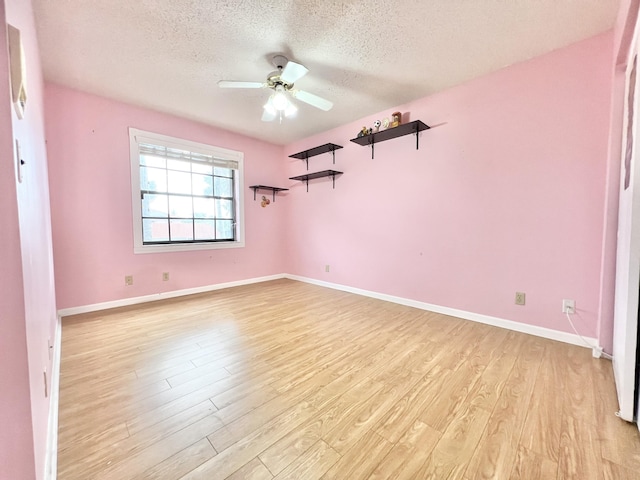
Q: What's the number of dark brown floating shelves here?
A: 4